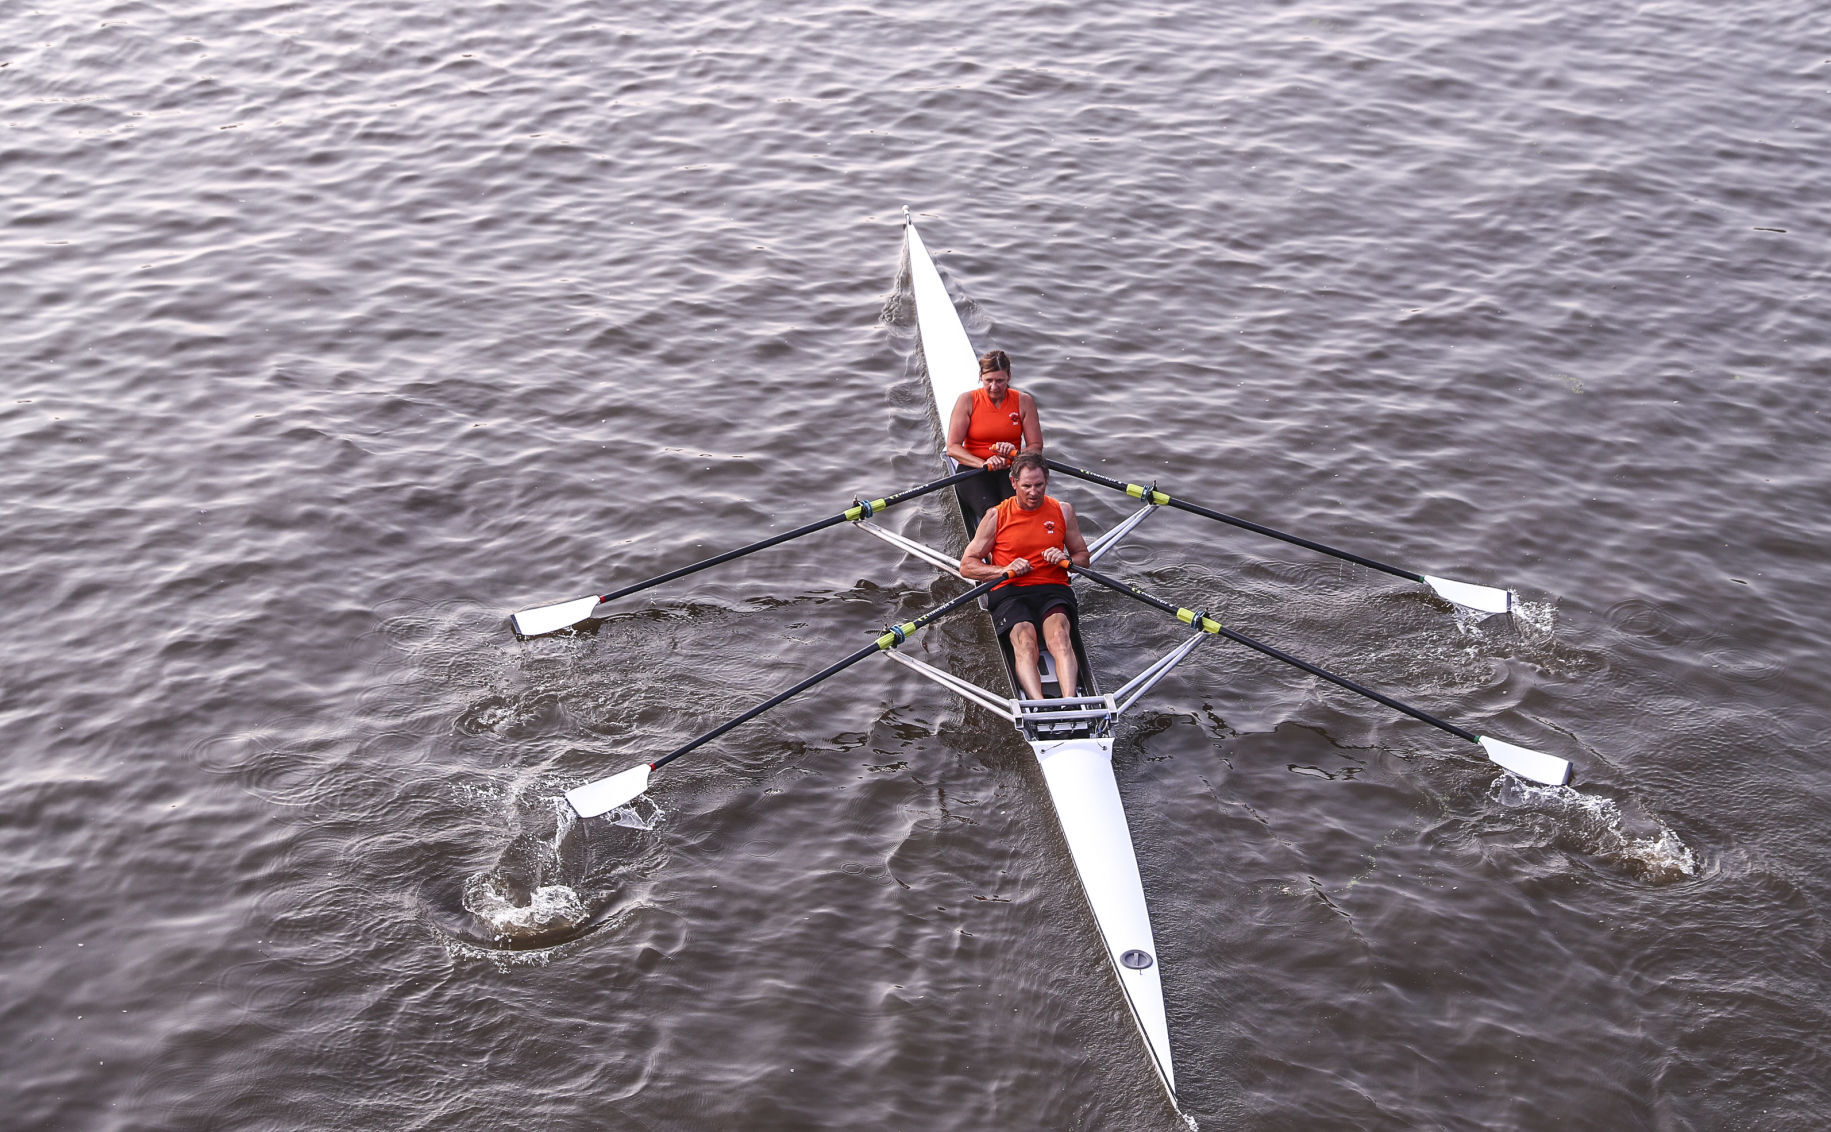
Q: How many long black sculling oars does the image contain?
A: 4